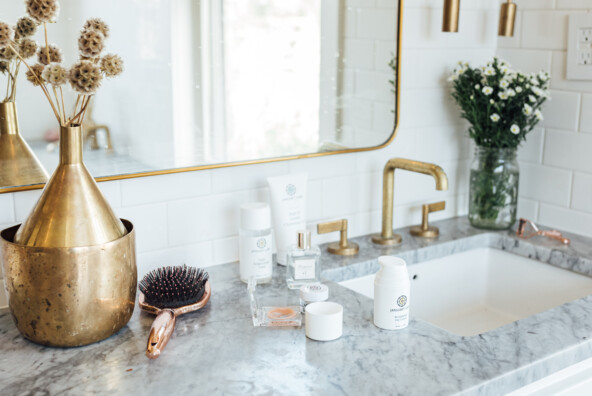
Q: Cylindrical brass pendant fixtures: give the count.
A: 2